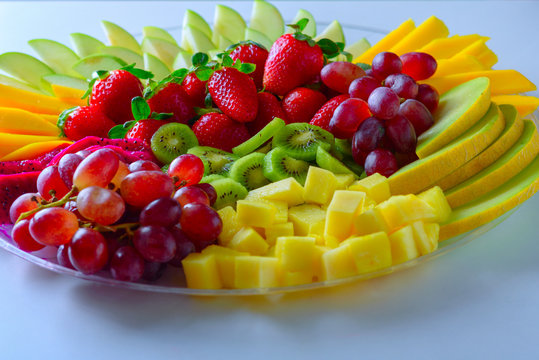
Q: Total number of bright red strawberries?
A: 12